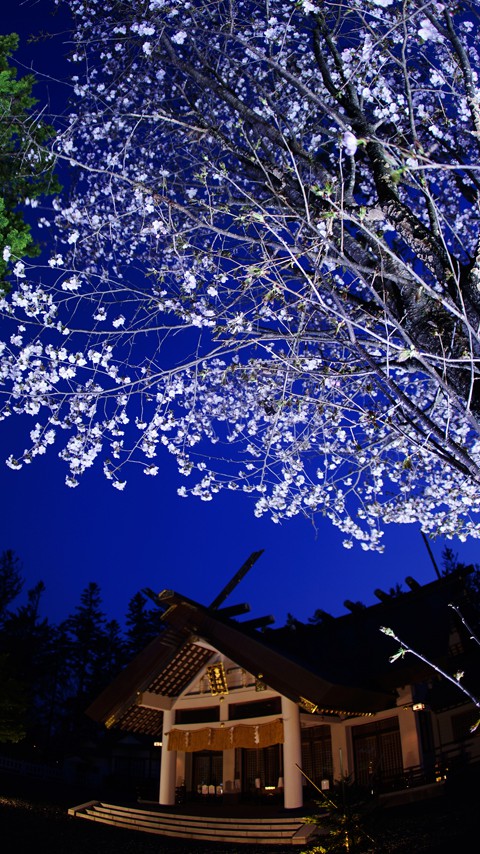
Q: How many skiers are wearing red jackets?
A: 0